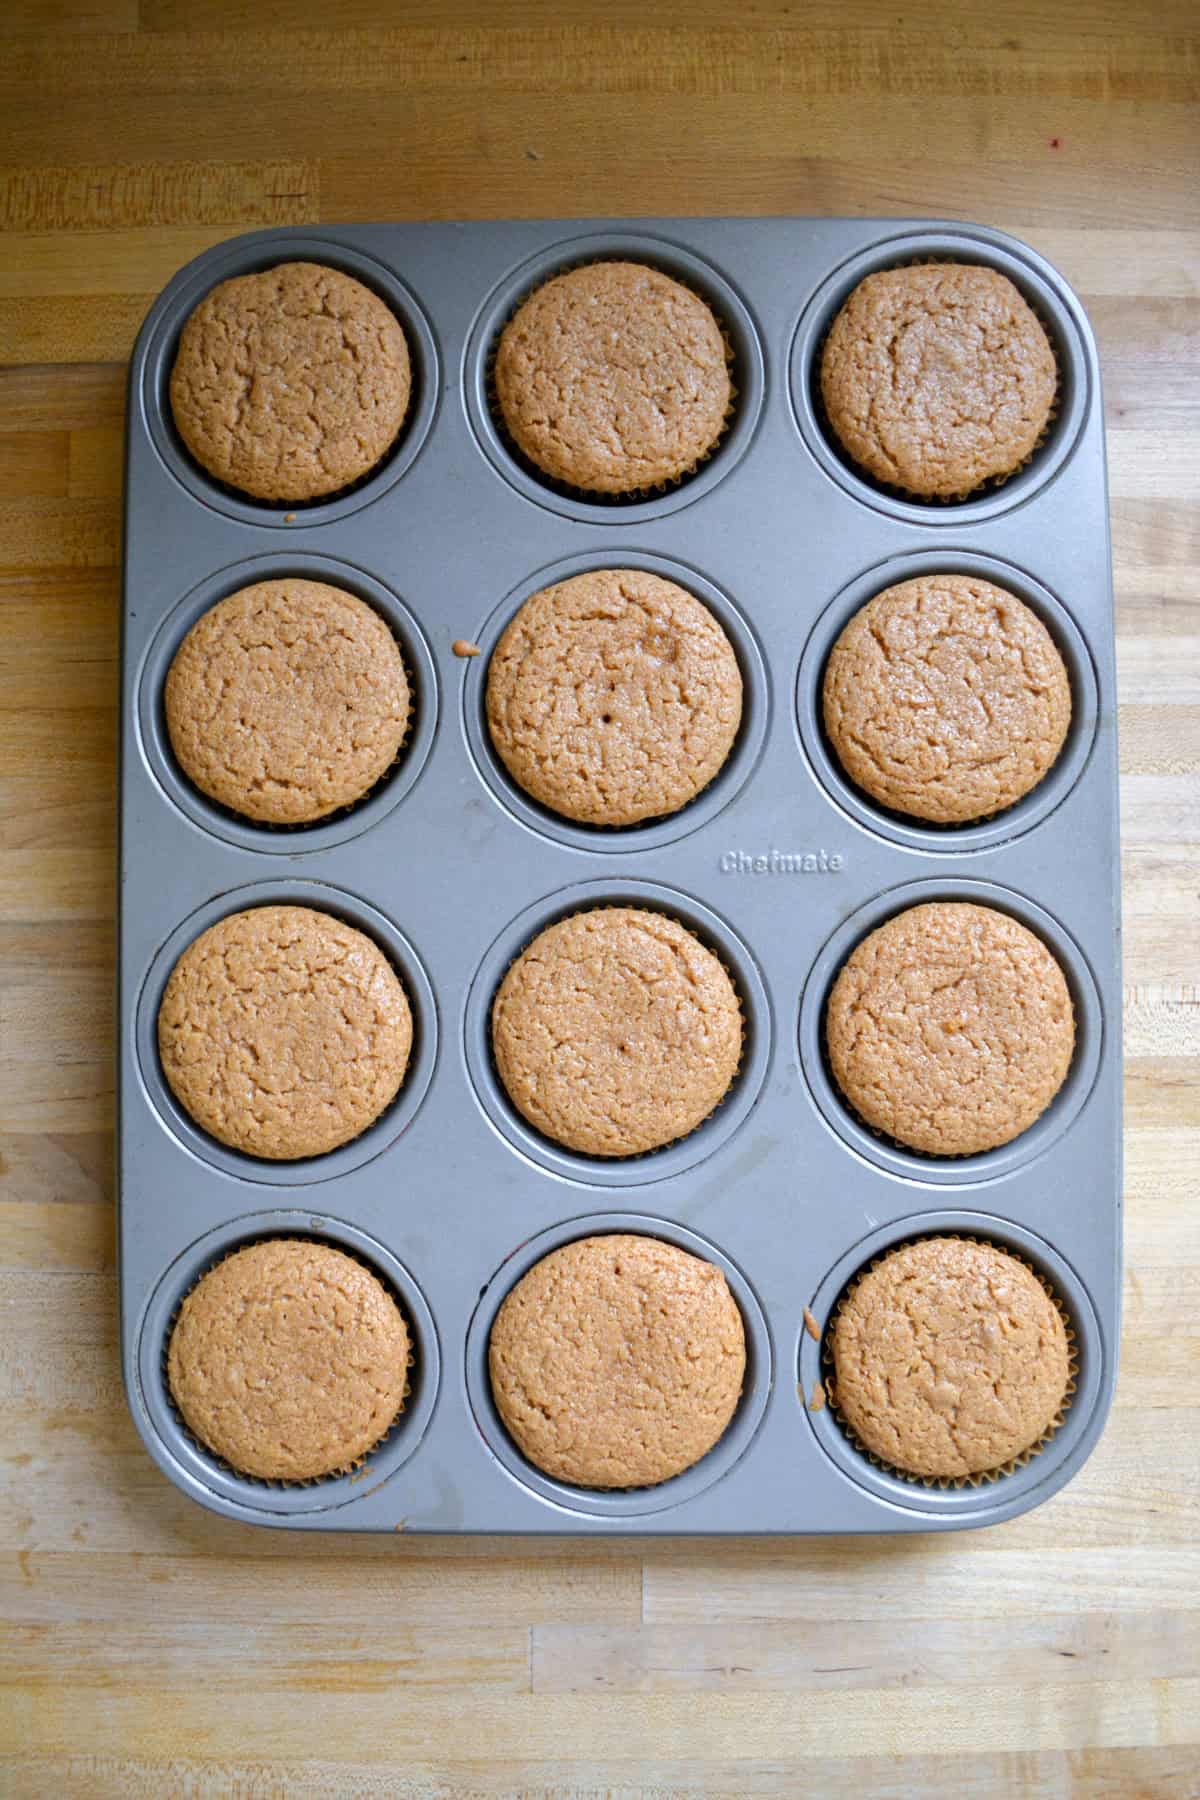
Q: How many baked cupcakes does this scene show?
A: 12